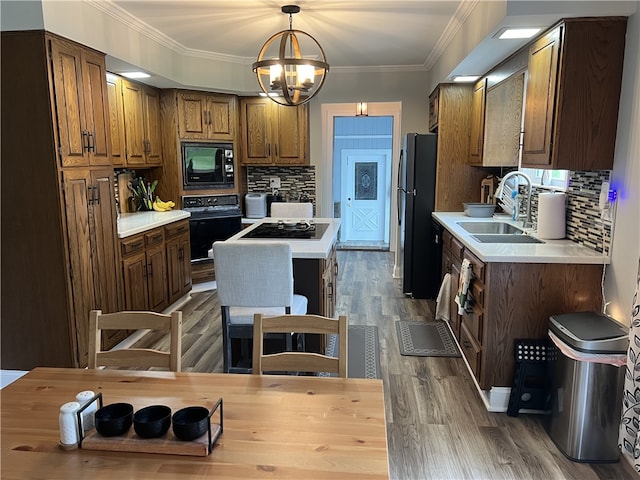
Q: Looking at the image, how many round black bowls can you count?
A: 3